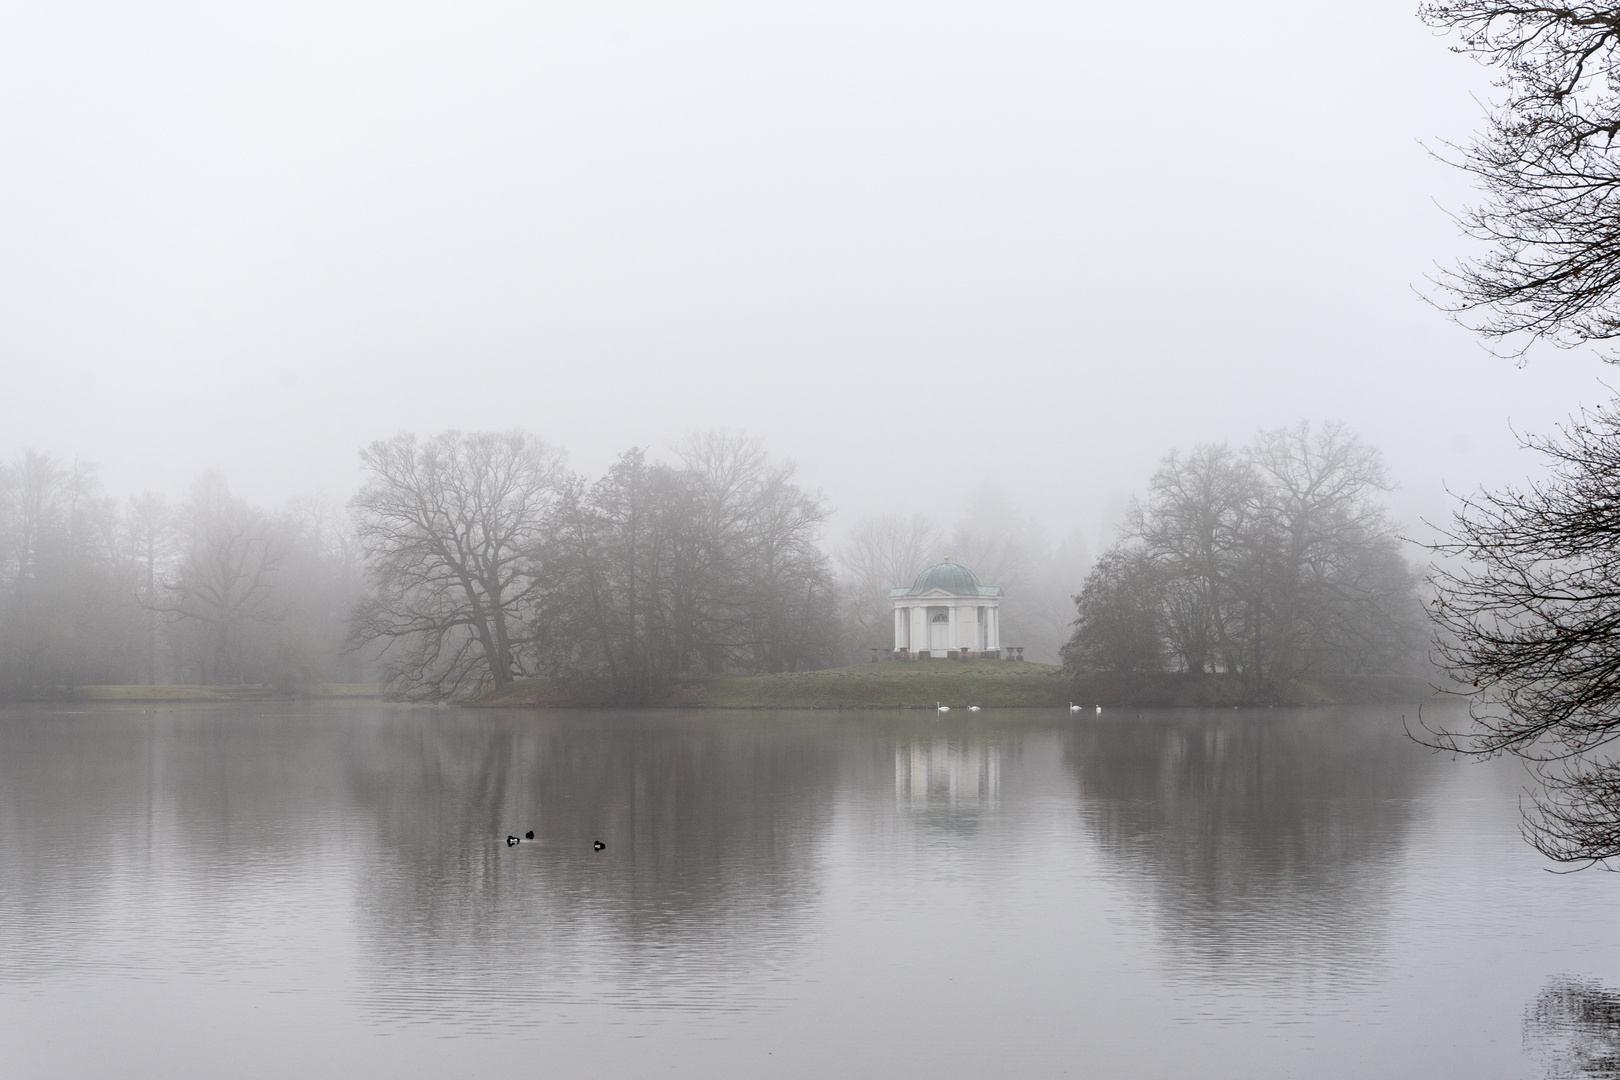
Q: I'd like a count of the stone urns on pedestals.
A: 6